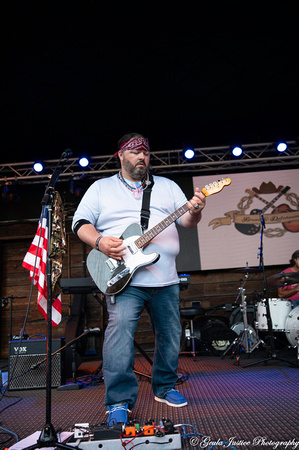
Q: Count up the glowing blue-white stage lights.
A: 5